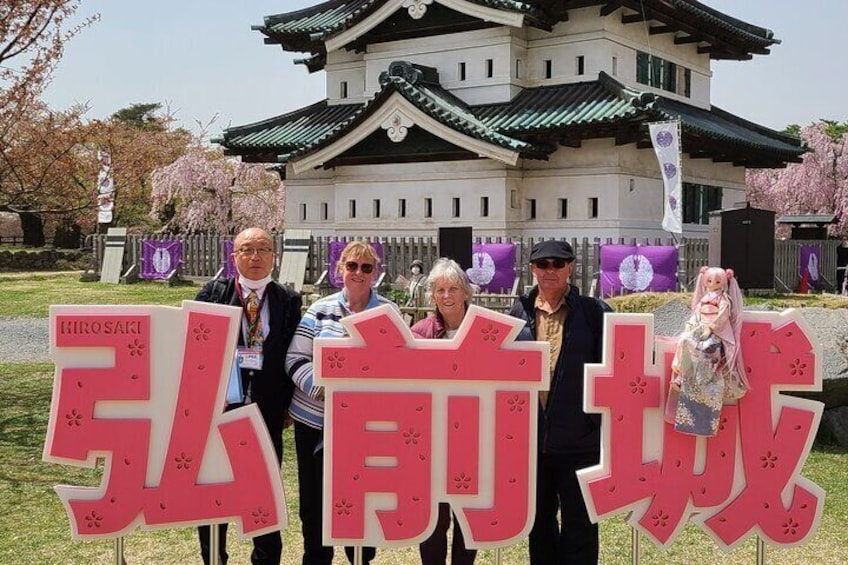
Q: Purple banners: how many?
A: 6